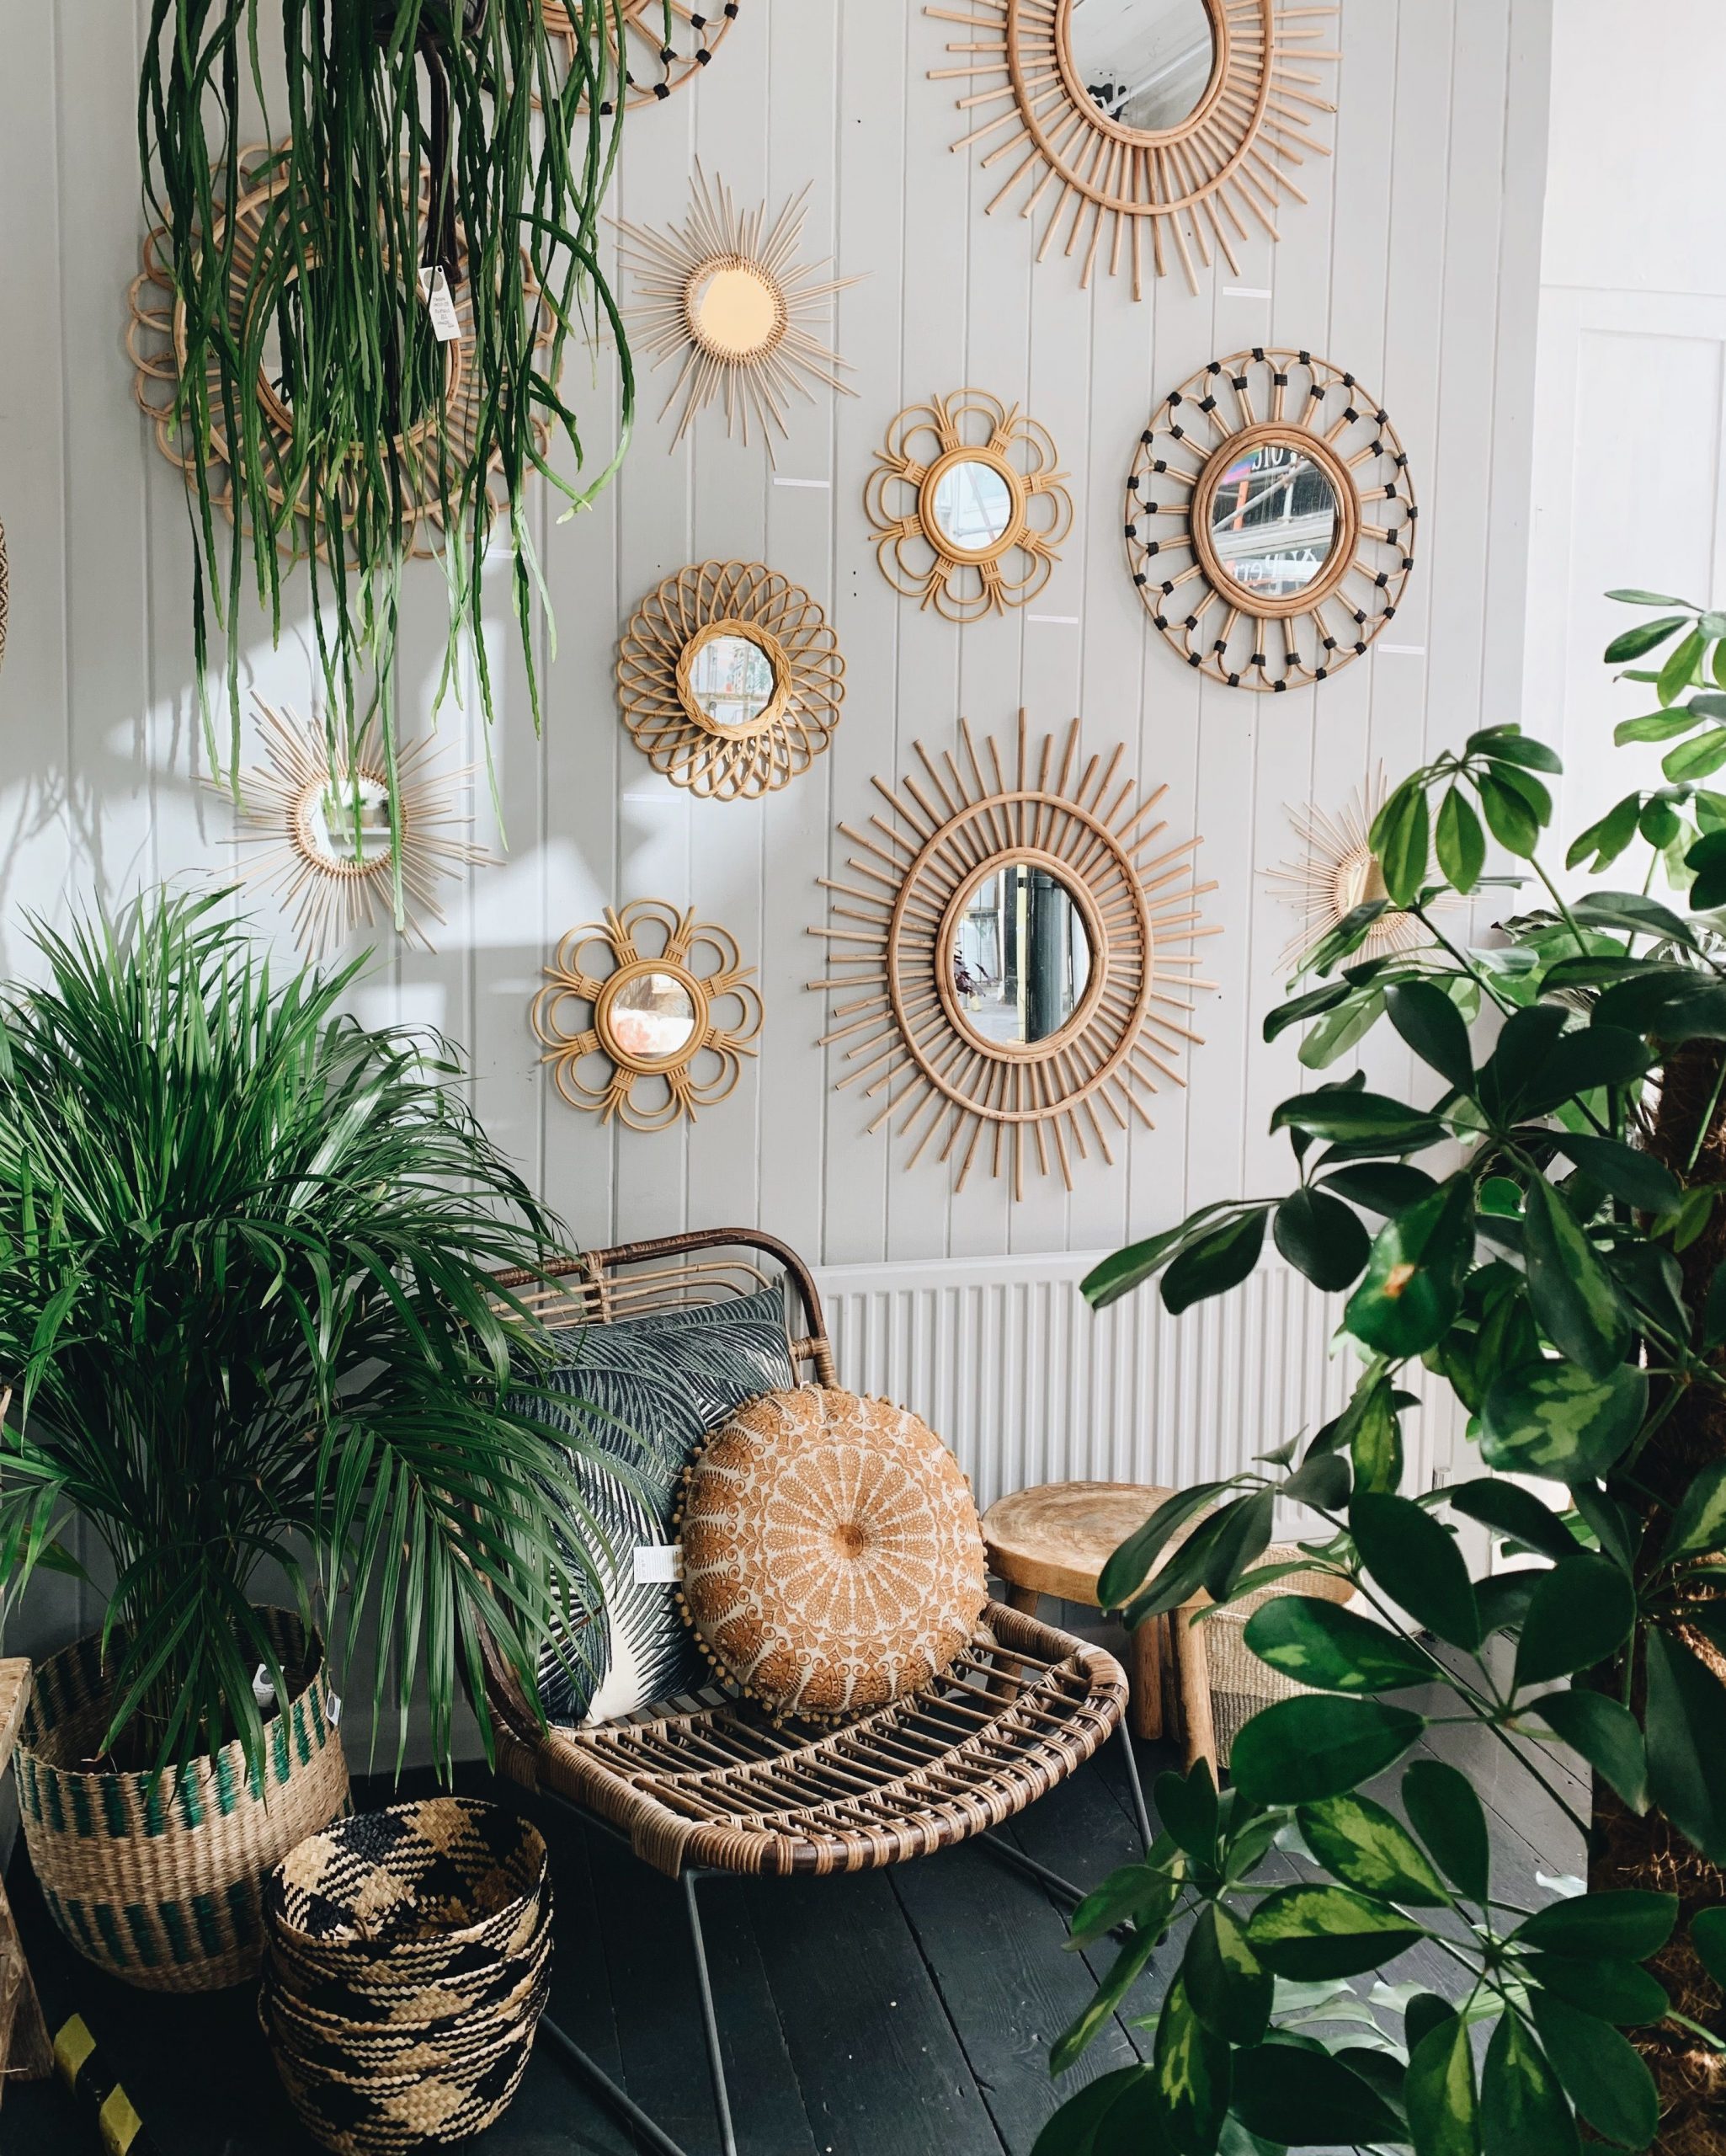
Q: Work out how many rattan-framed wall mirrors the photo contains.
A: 11